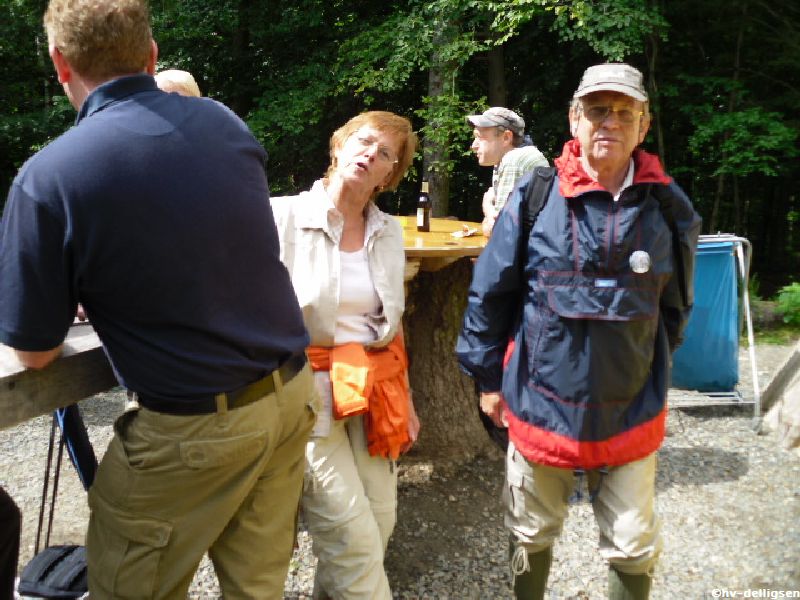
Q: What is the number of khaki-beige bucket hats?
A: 0